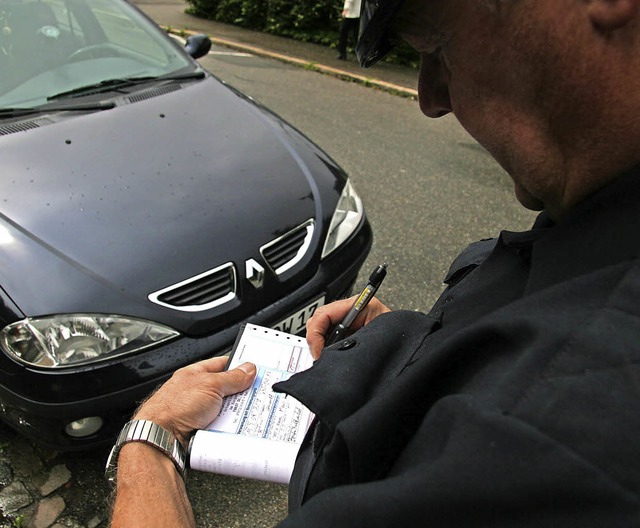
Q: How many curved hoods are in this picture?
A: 1